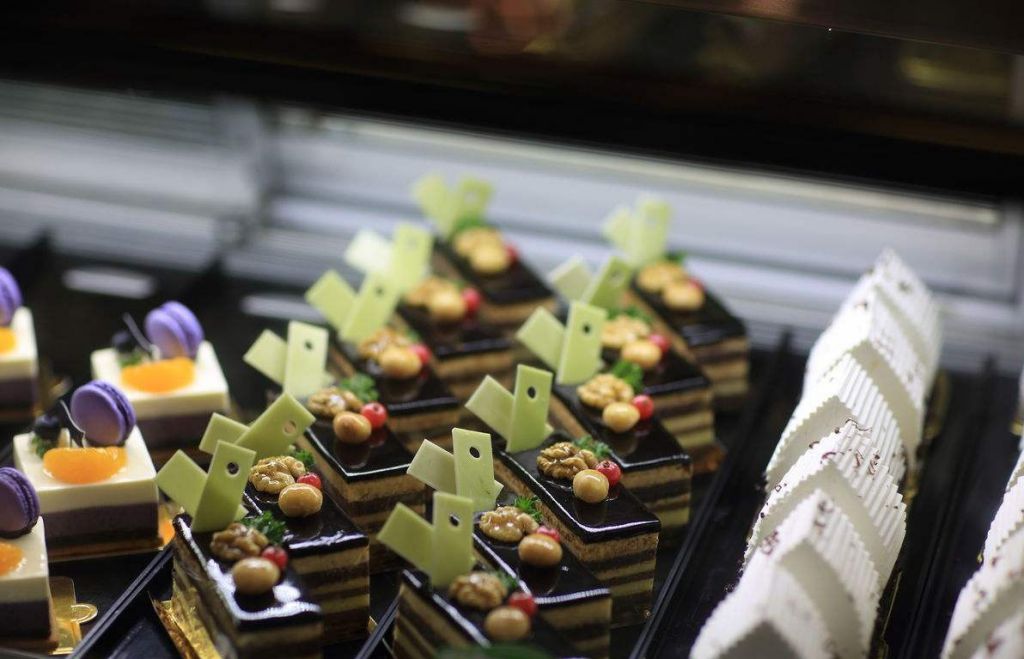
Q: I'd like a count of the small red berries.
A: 12